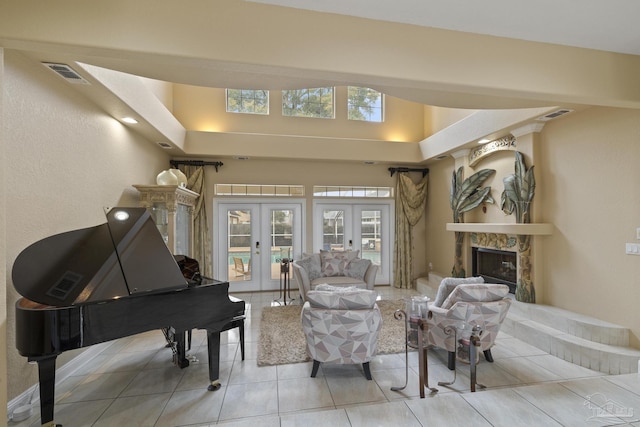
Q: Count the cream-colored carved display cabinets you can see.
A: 1